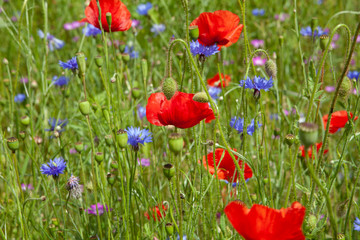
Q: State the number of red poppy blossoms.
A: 9